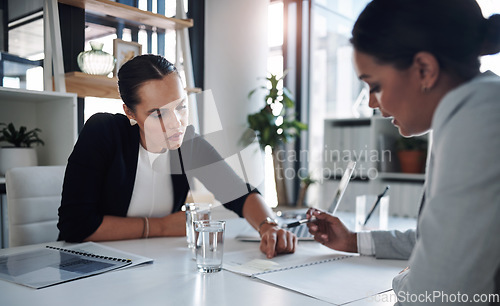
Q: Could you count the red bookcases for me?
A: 0